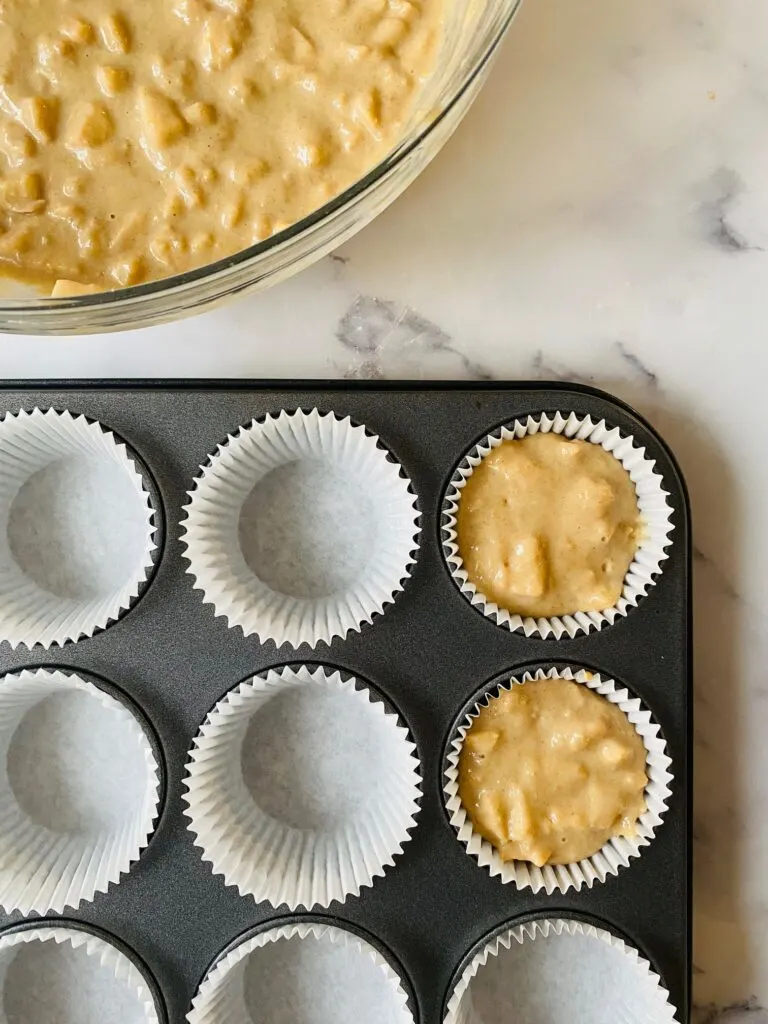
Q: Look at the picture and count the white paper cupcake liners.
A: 9